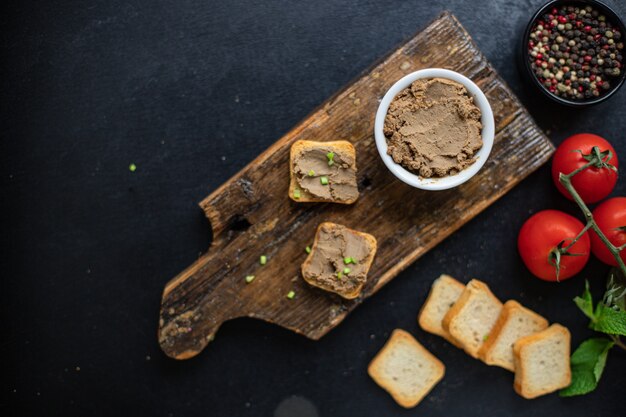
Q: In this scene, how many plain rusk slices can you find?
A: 5